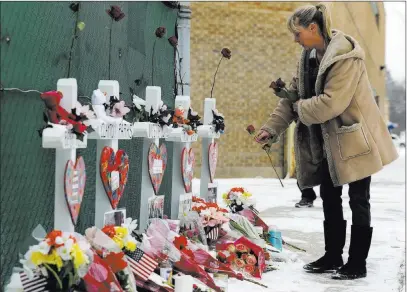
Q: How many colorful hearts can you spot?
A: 5